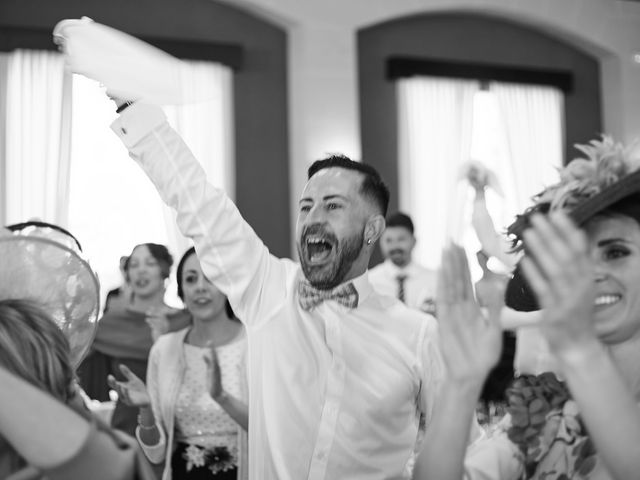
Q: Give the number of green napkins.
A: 0